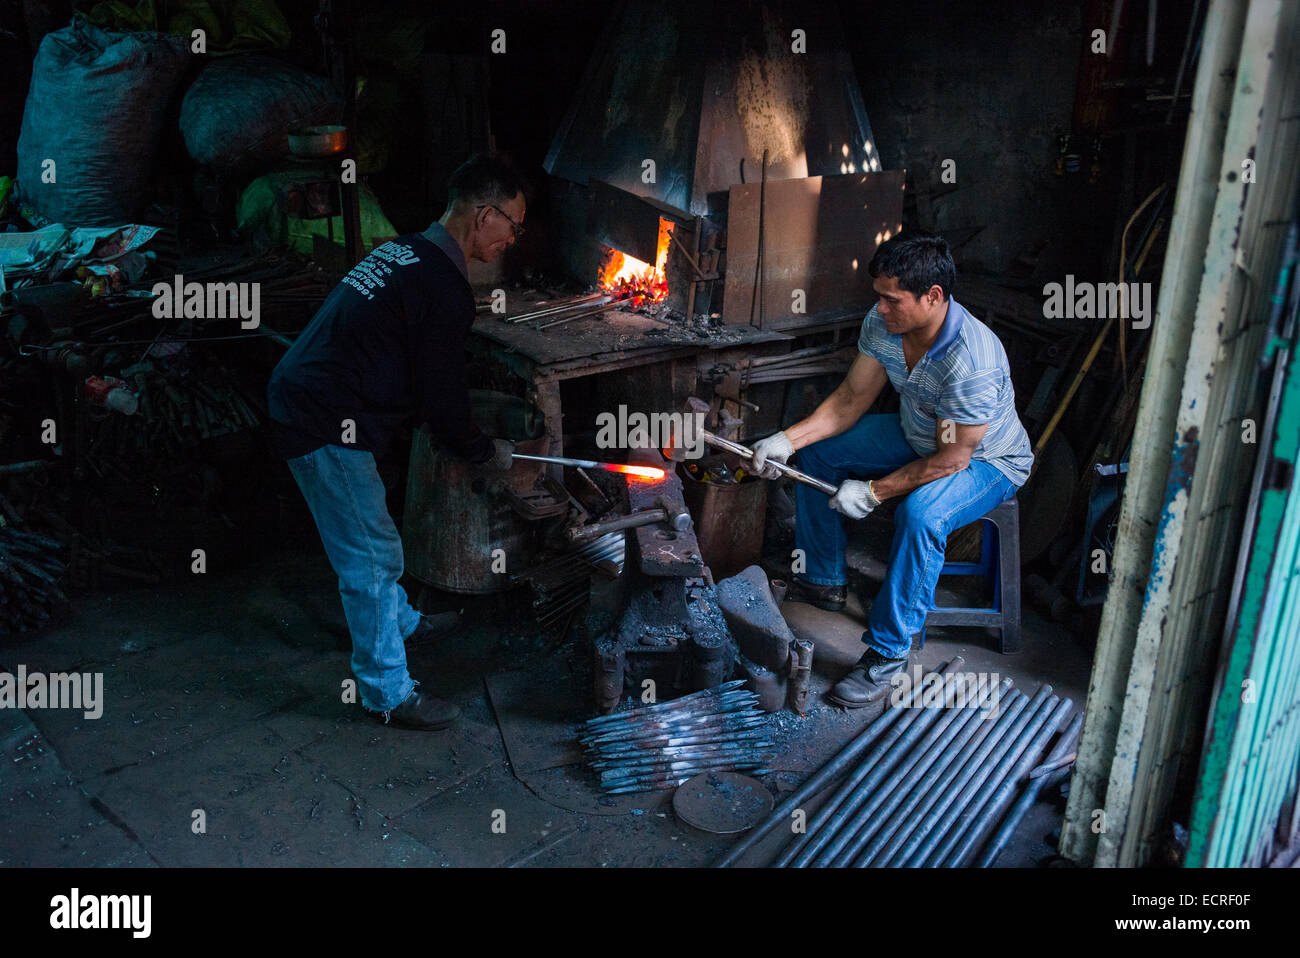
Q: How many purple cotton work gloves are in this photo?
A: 0